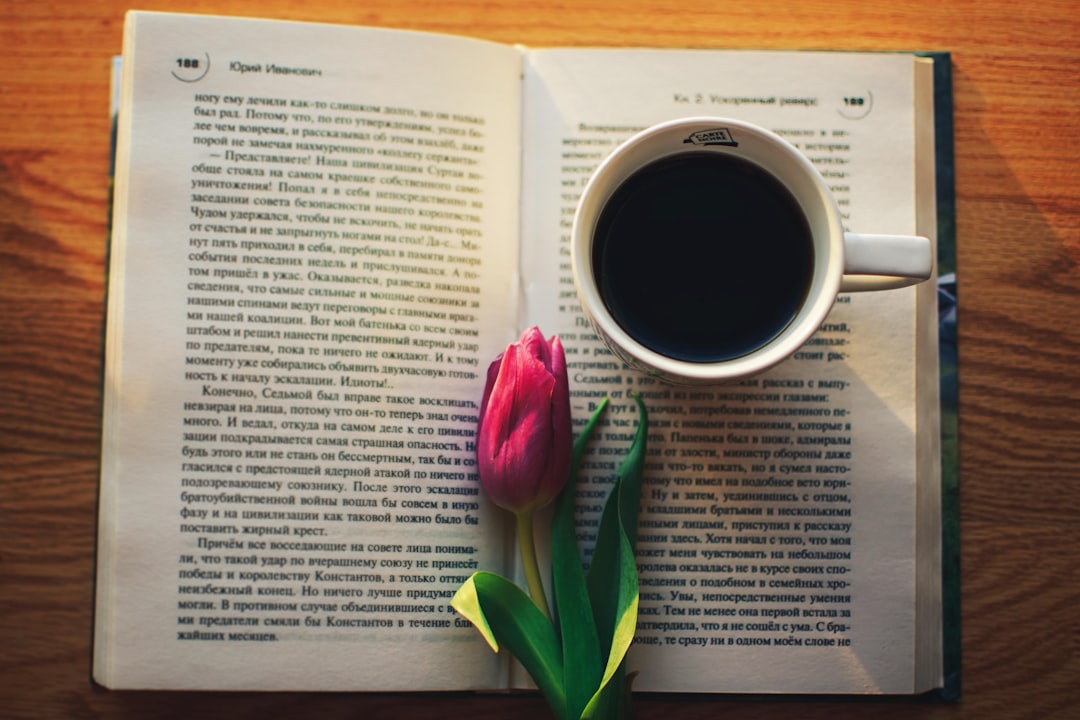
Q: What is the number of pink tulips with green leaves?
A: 1